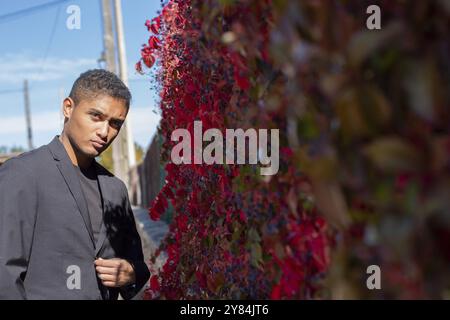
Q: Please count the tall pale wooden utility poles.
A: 2